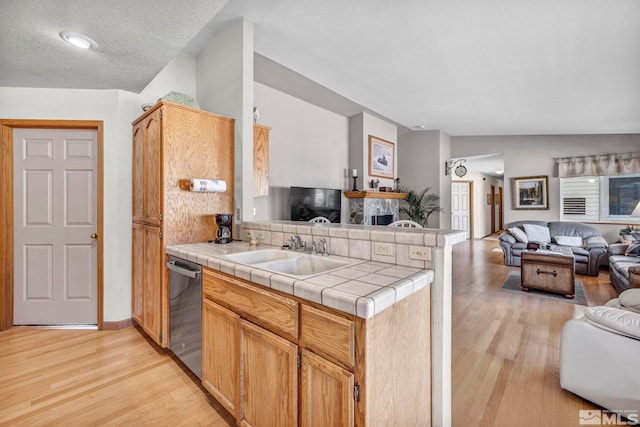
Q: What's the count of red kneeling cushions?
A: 0